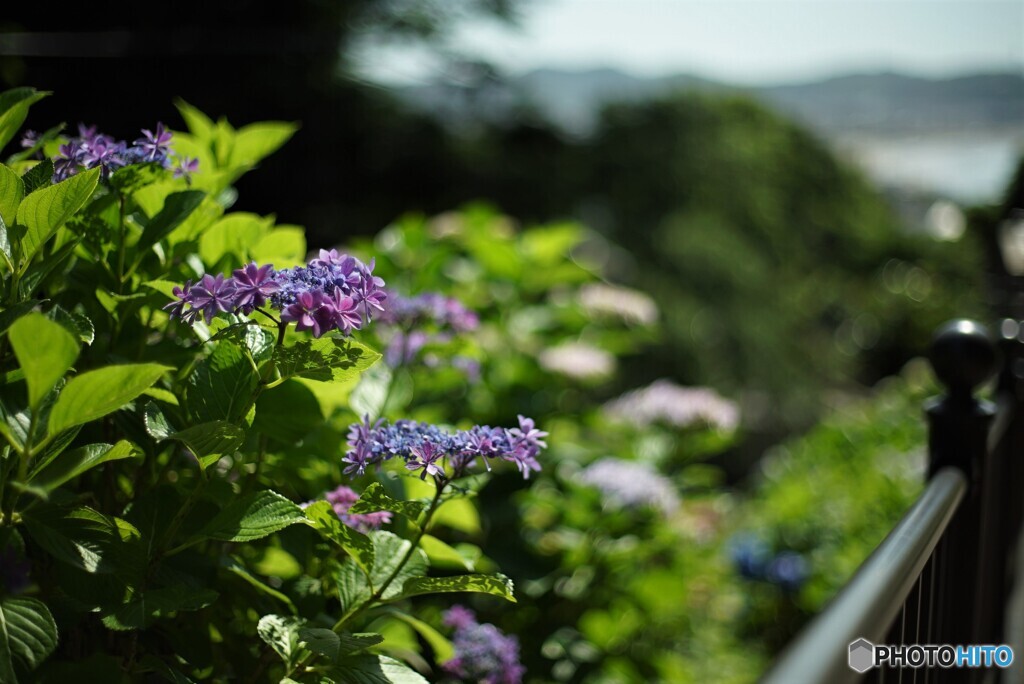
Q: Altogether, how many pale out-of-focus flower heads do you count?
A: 4